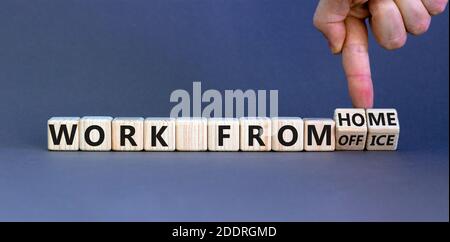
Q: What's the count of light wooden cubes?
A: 11